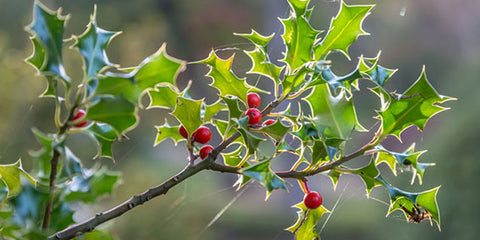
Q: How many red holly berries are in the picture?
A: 8